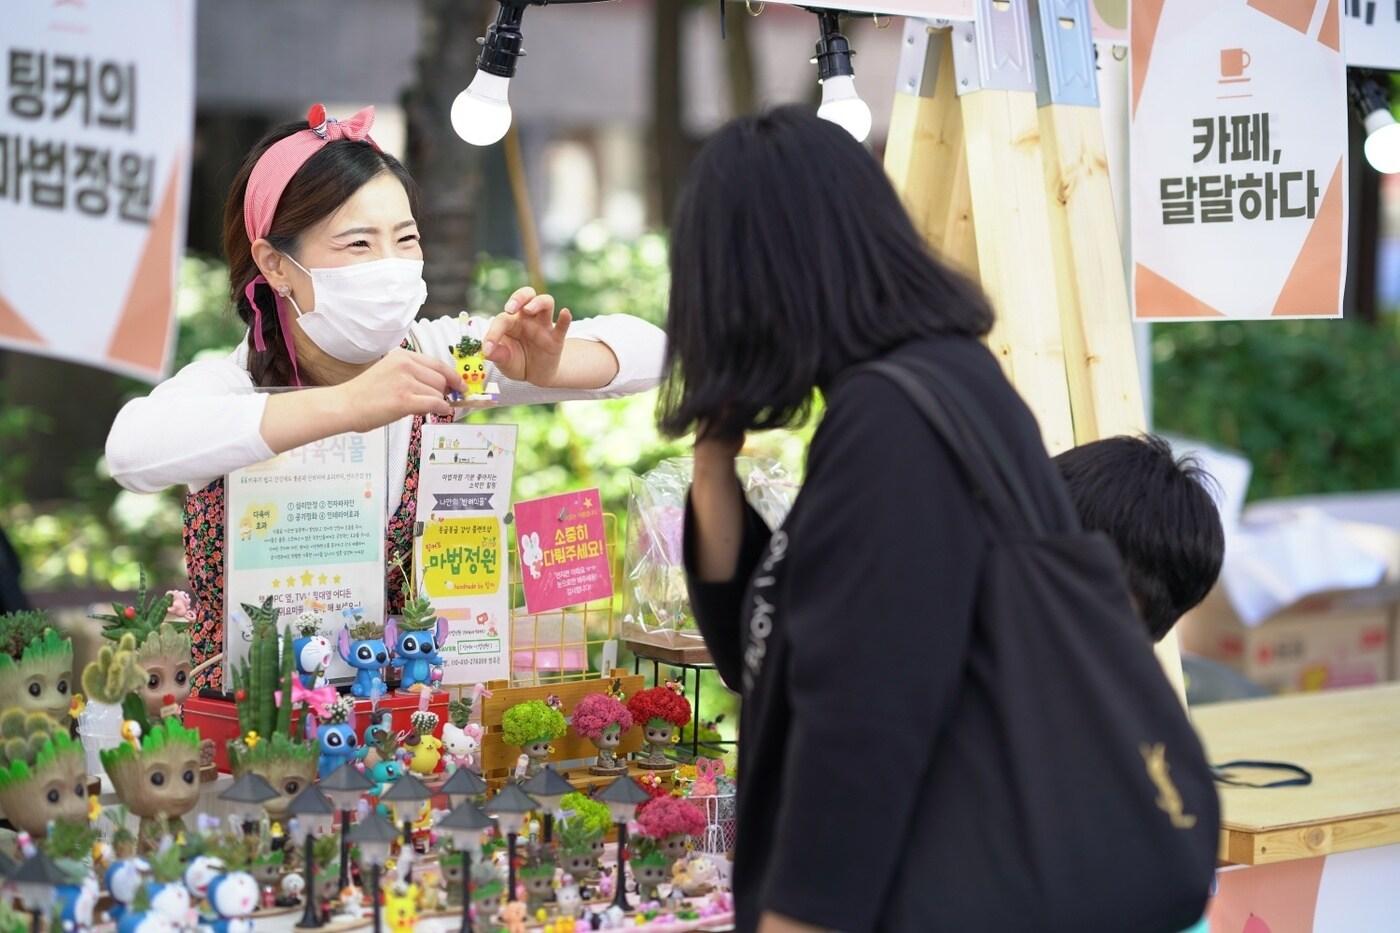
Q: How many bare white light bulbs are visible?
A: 3